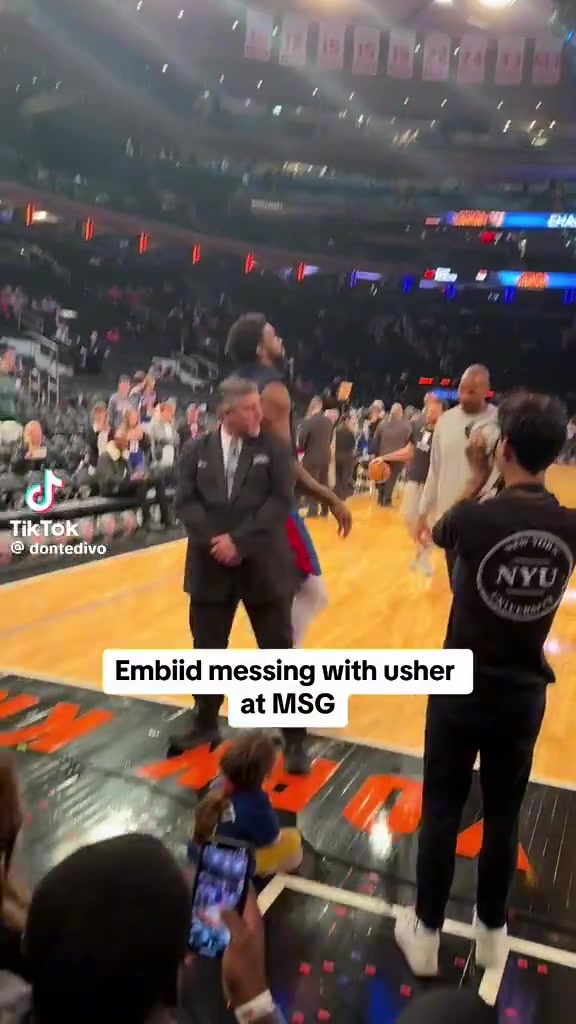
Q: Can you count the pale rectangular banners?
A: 9